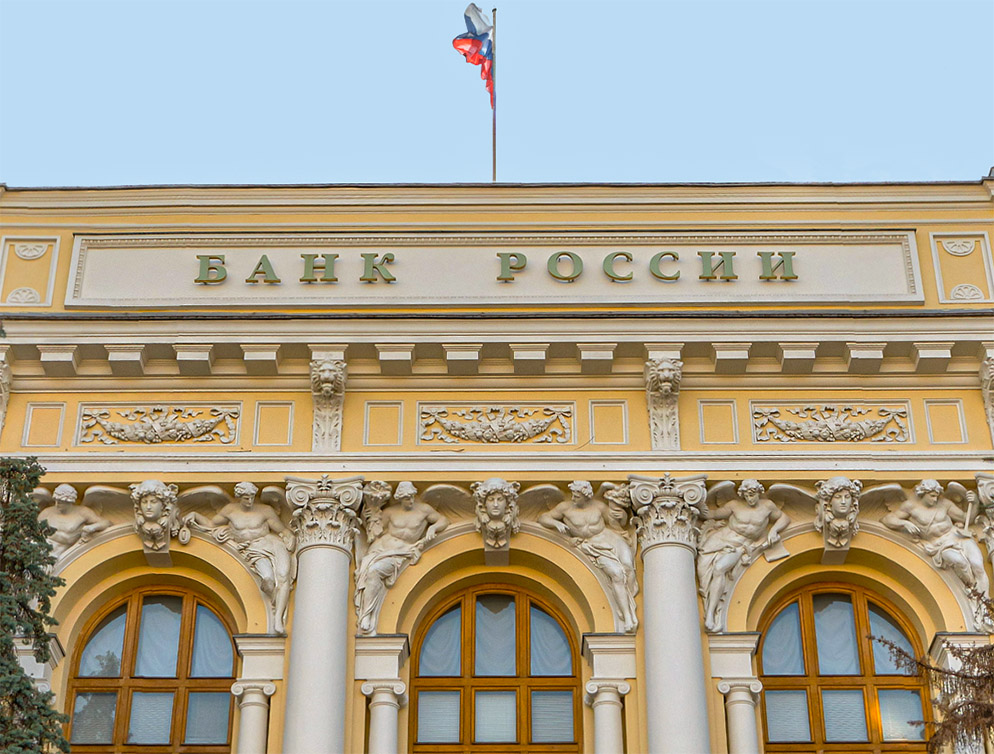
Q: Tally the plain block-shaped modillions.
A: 12